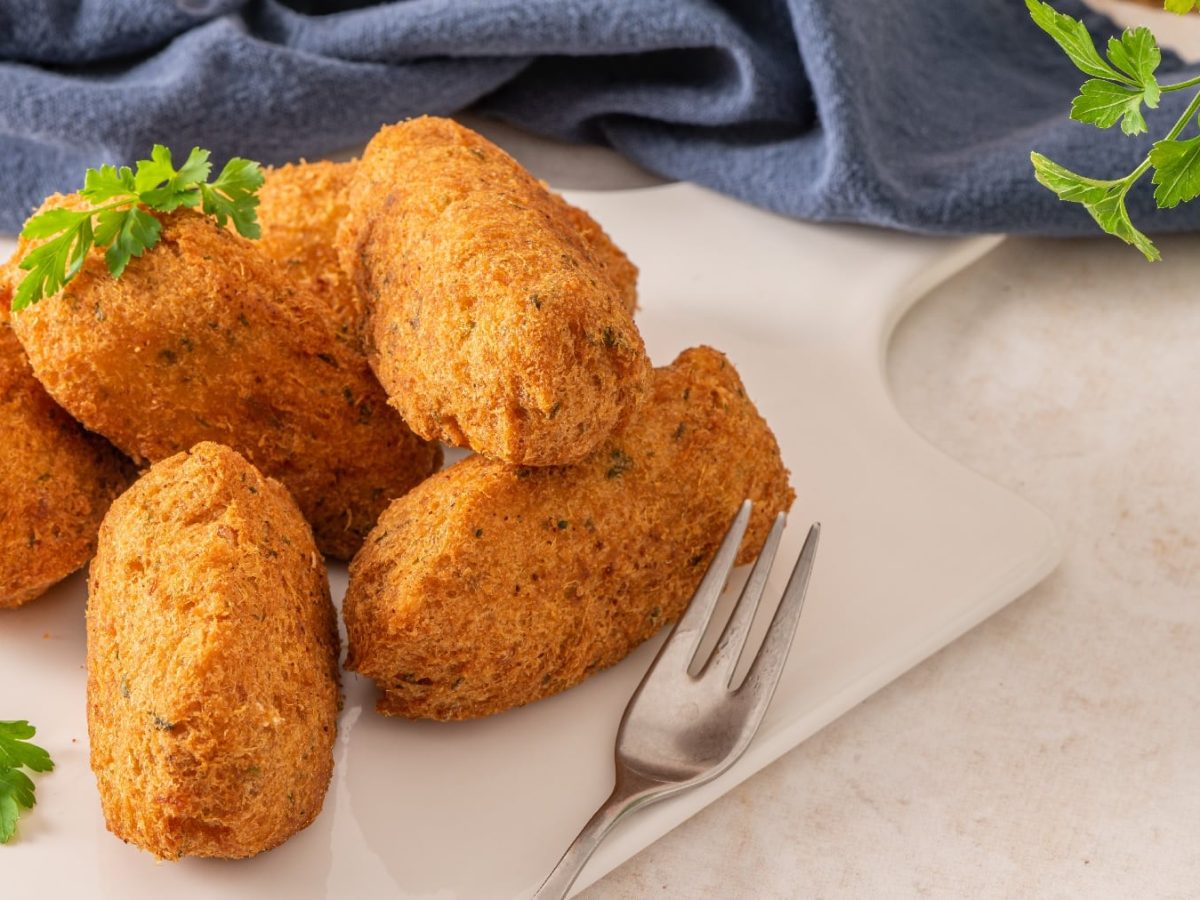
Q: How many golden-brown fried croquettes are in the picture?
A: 6